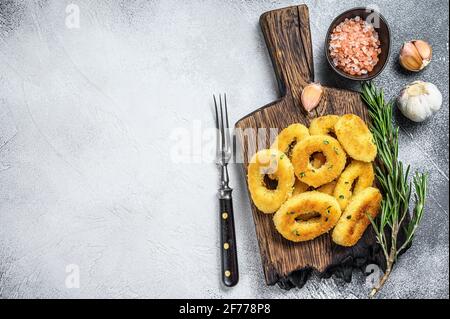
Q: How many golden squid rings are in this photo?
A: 8